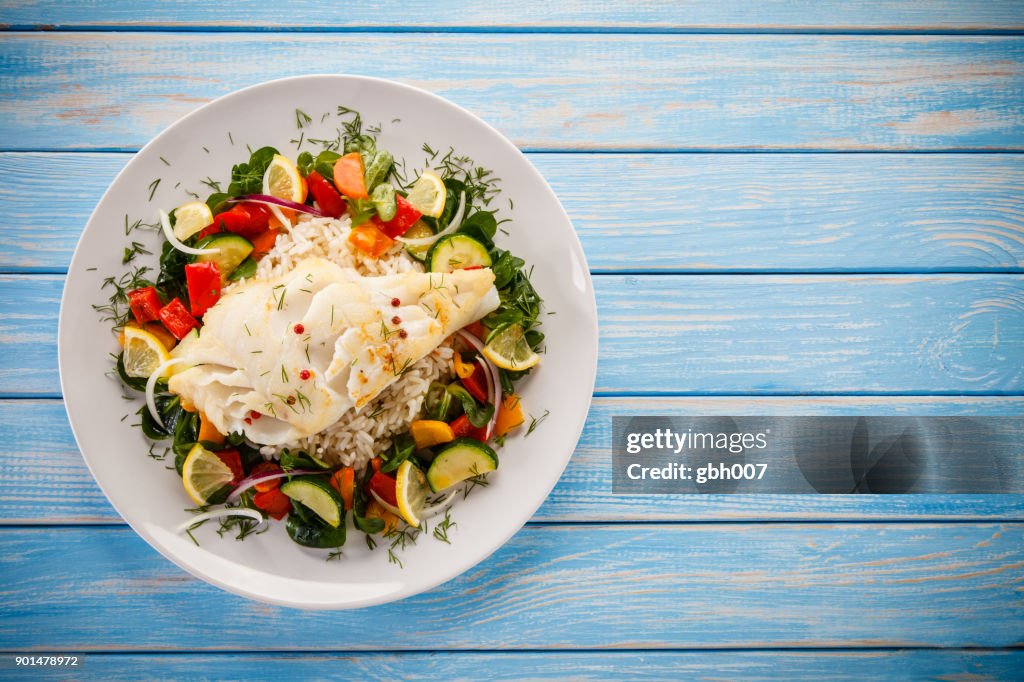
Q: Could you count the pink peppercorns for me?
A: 8